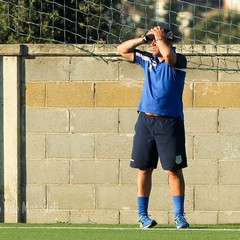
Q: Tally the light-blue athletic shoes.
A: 2